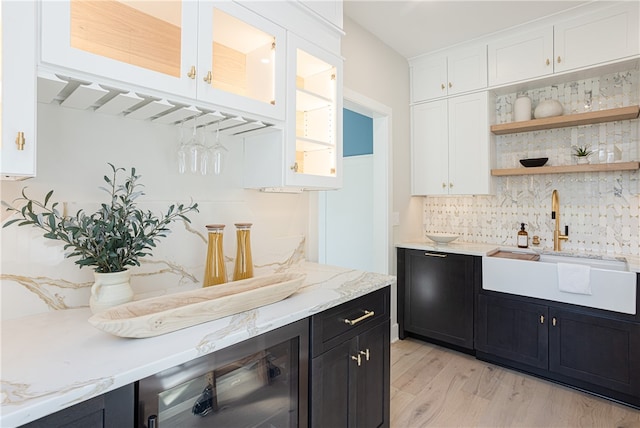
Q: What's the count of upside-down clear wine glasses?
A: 4